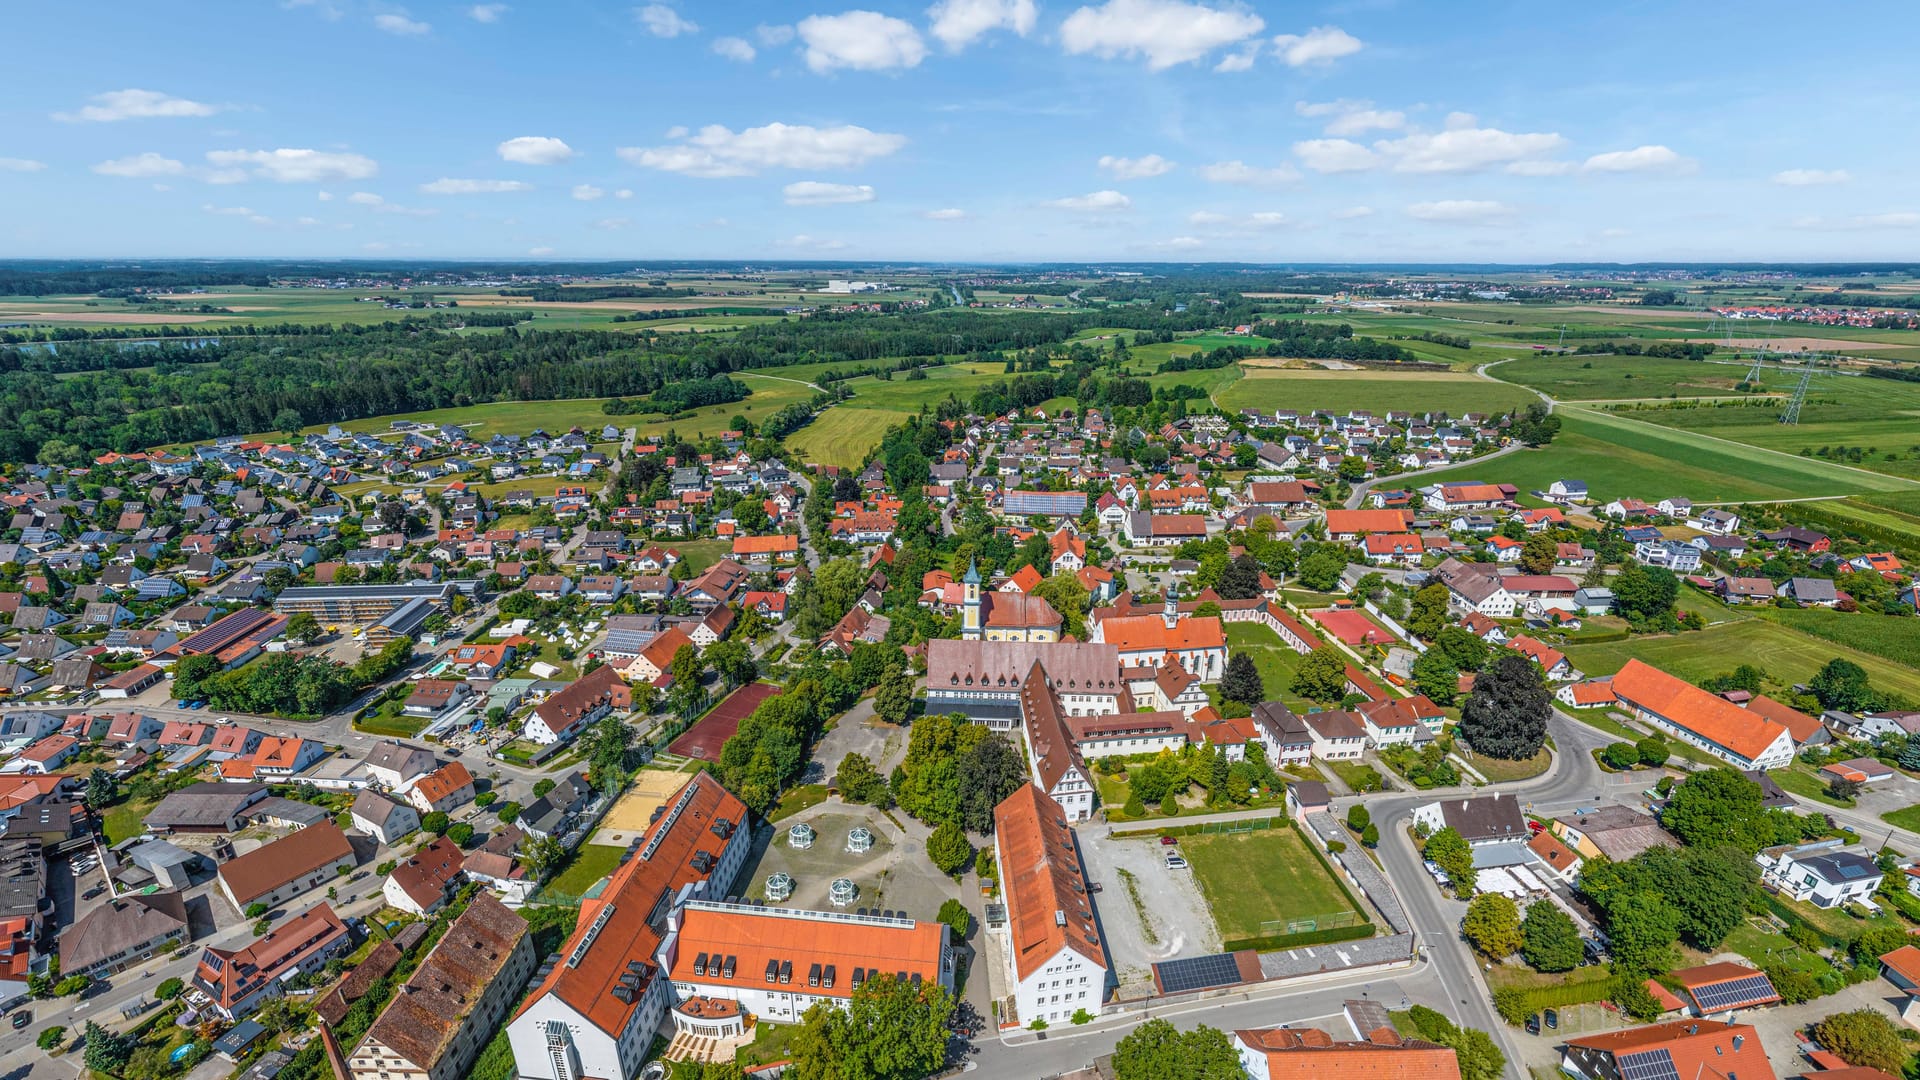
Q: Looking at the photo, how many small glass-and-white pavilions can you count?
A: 4